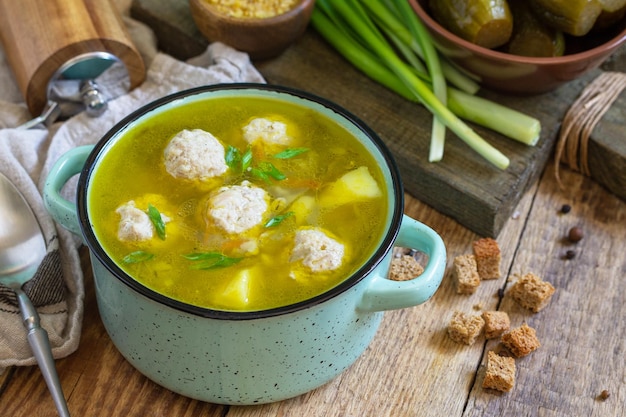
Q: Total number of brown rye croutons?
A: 8